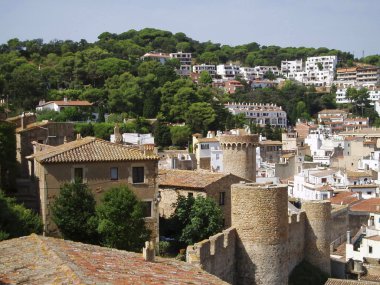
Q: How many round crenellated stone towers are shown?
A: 3